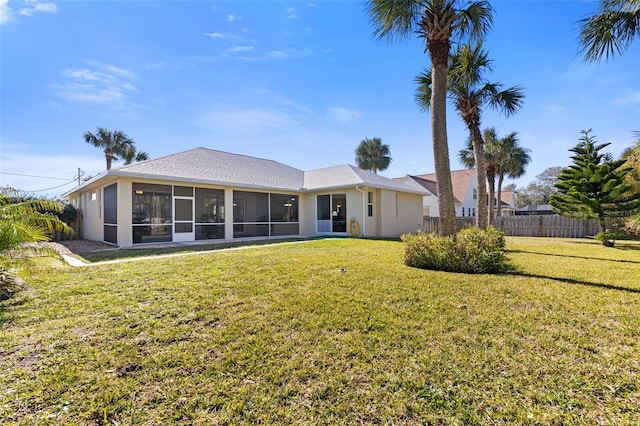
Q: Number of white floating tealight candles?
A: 0